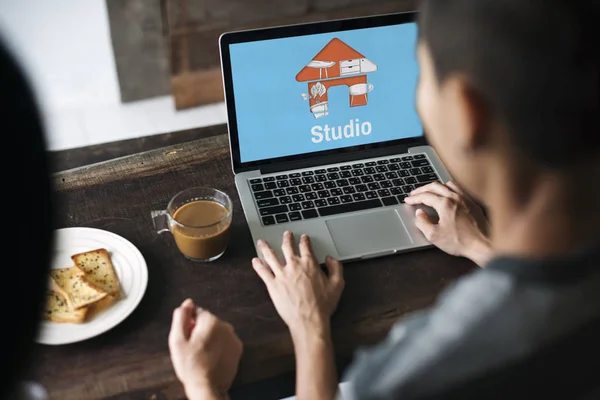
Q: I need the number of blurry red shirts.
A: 0